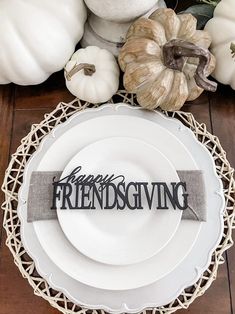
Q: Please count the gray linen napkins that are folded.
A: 1